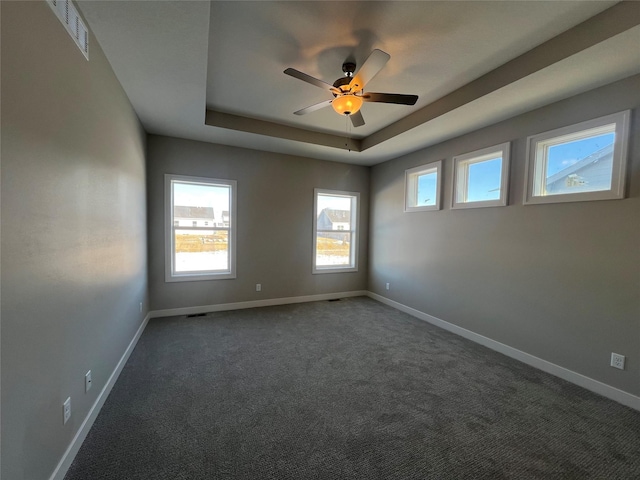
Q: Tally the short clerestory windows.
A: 3